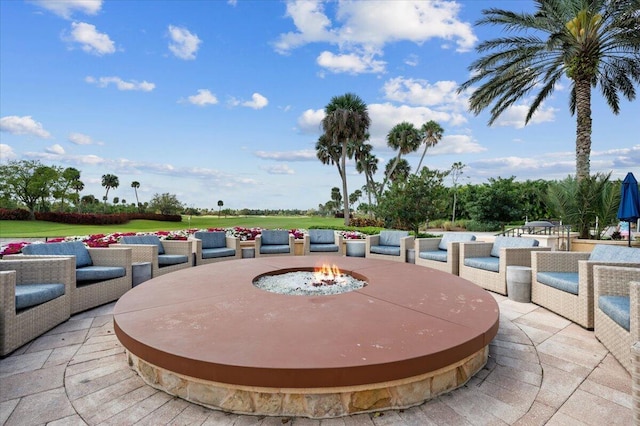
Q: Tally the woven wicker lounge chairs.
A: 11